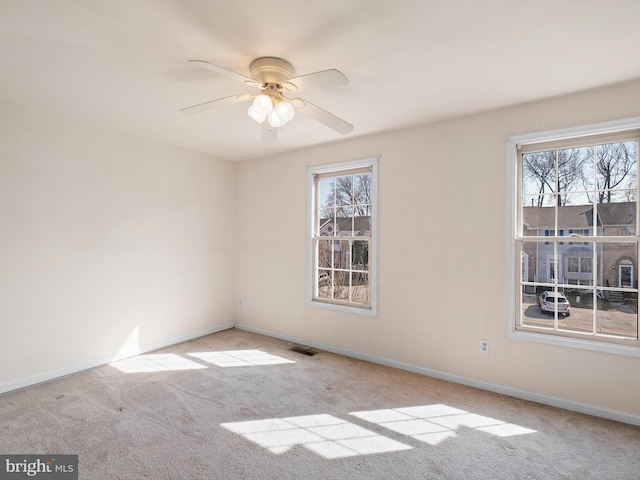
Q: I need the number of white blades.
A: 5